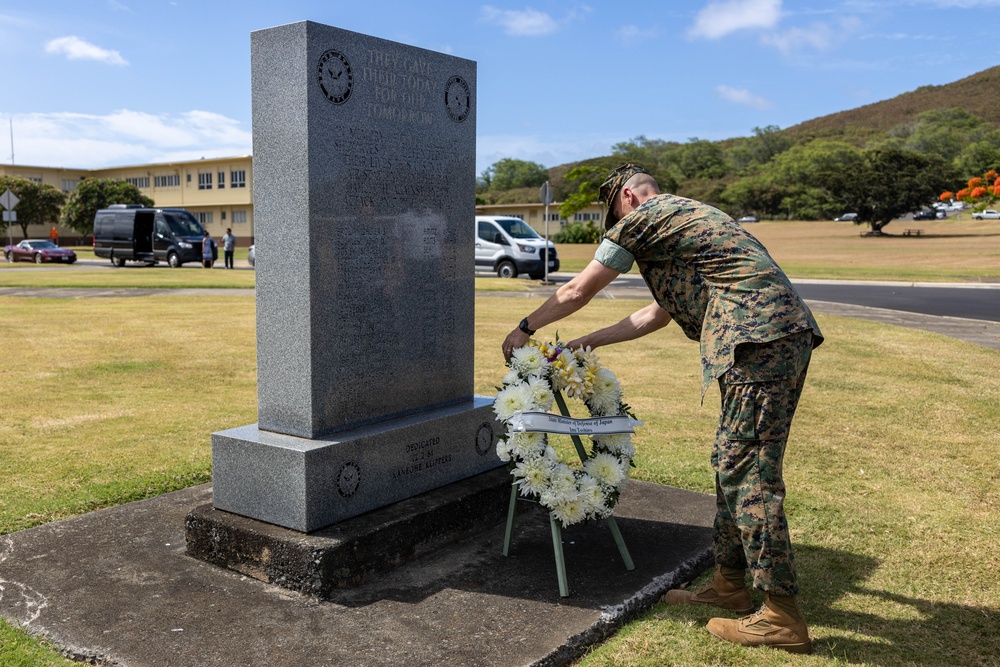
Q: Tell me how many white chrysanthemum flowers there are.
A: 11